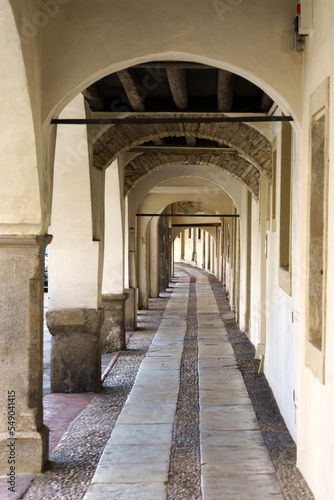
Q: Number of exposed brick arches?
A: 2